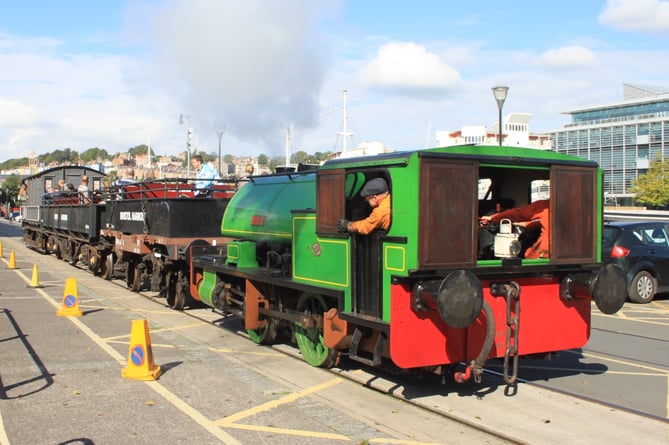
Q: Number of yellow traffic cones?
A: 5